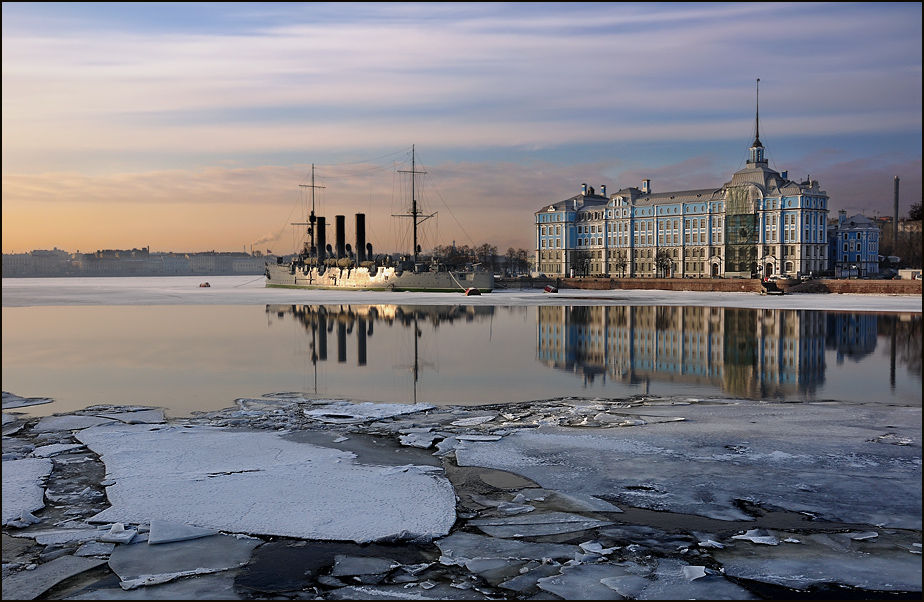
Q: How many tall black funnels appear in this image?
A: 3